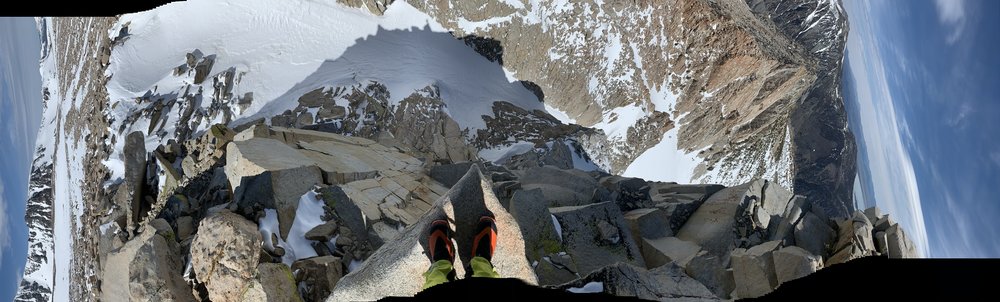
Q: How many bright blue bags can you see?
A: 0